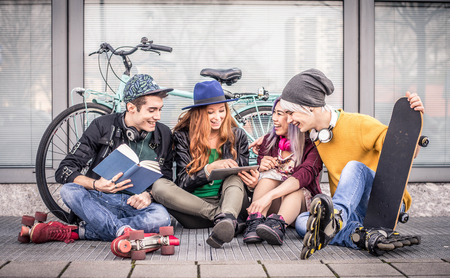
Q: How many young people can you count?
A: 4